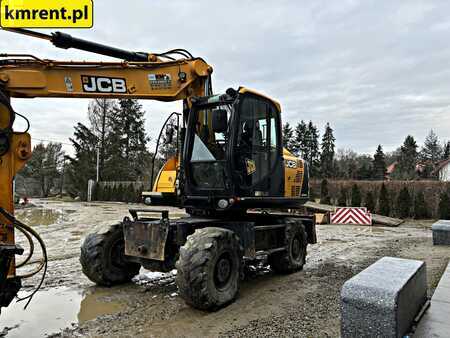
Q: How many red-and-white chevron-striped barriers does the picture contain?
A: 1